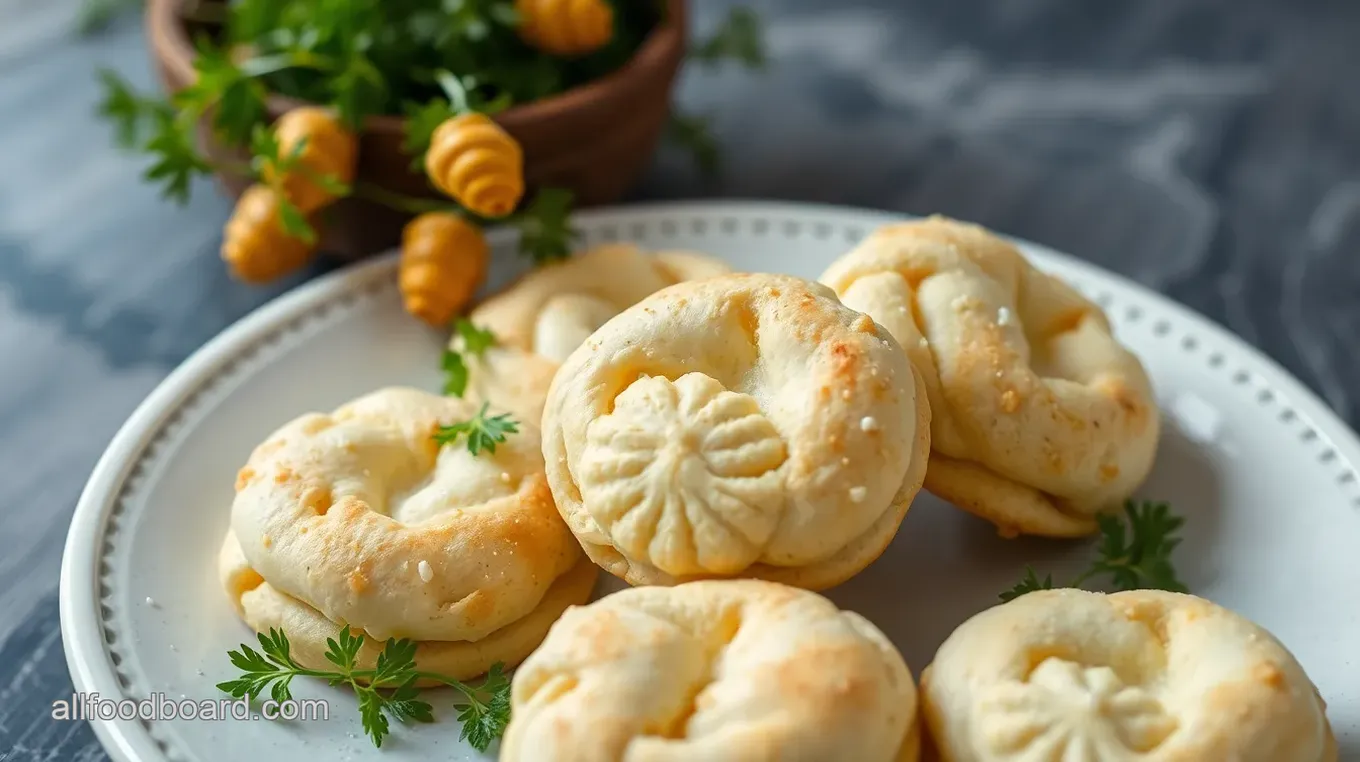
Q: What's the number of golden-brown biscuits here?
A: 6